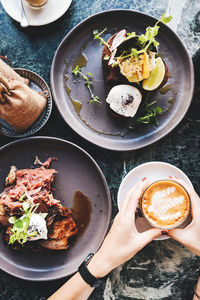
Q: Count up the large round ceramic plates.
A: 2